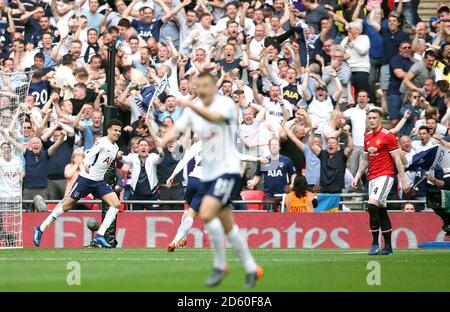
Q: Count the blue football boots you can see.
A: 4